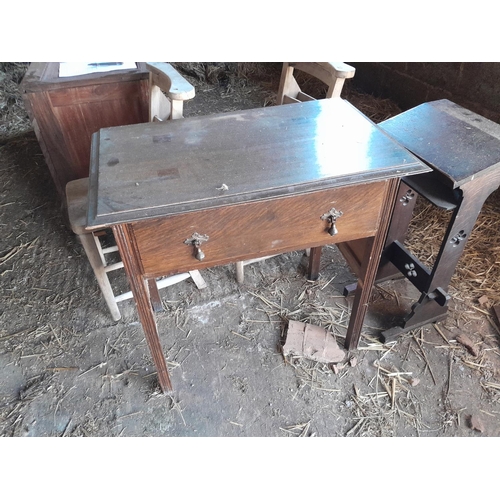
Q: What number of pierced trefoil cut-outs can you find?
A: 3